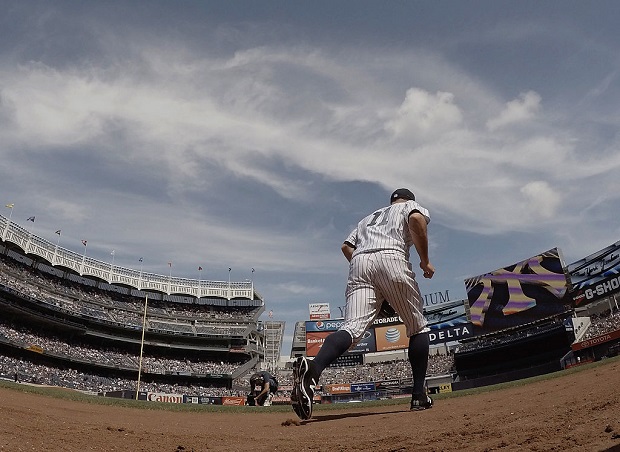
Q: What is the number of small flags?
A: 10